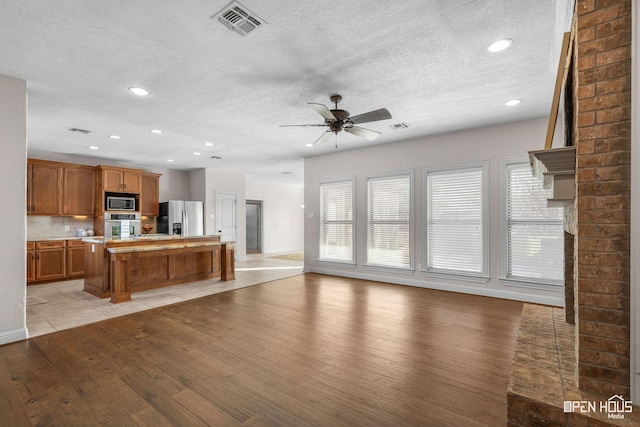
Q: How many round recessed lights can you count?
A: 10